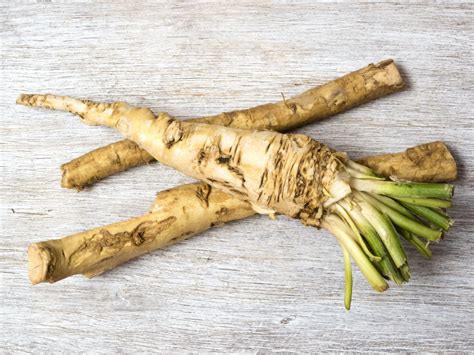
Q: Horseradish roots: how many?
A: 3